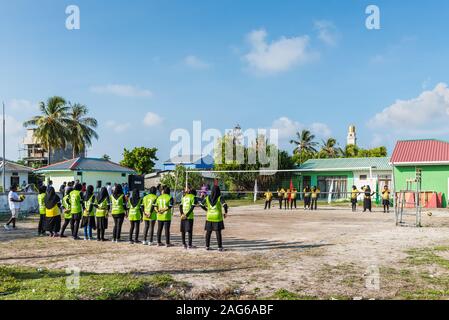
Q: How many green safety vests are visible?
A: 11